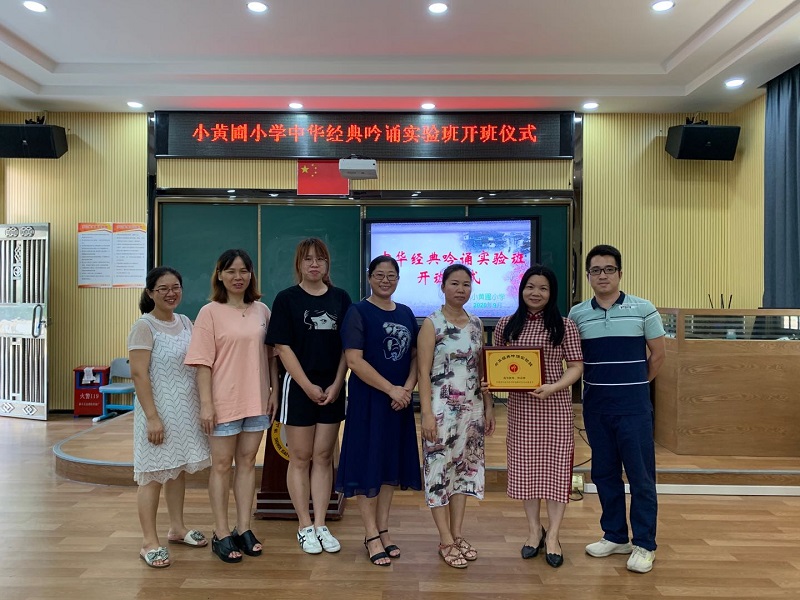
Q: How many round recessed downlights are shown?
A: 9